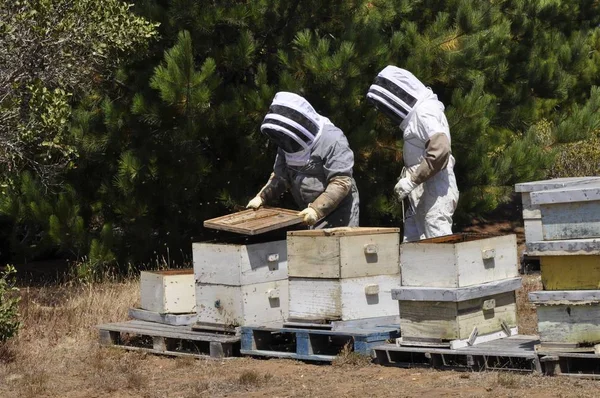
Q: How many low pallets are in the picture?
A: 4